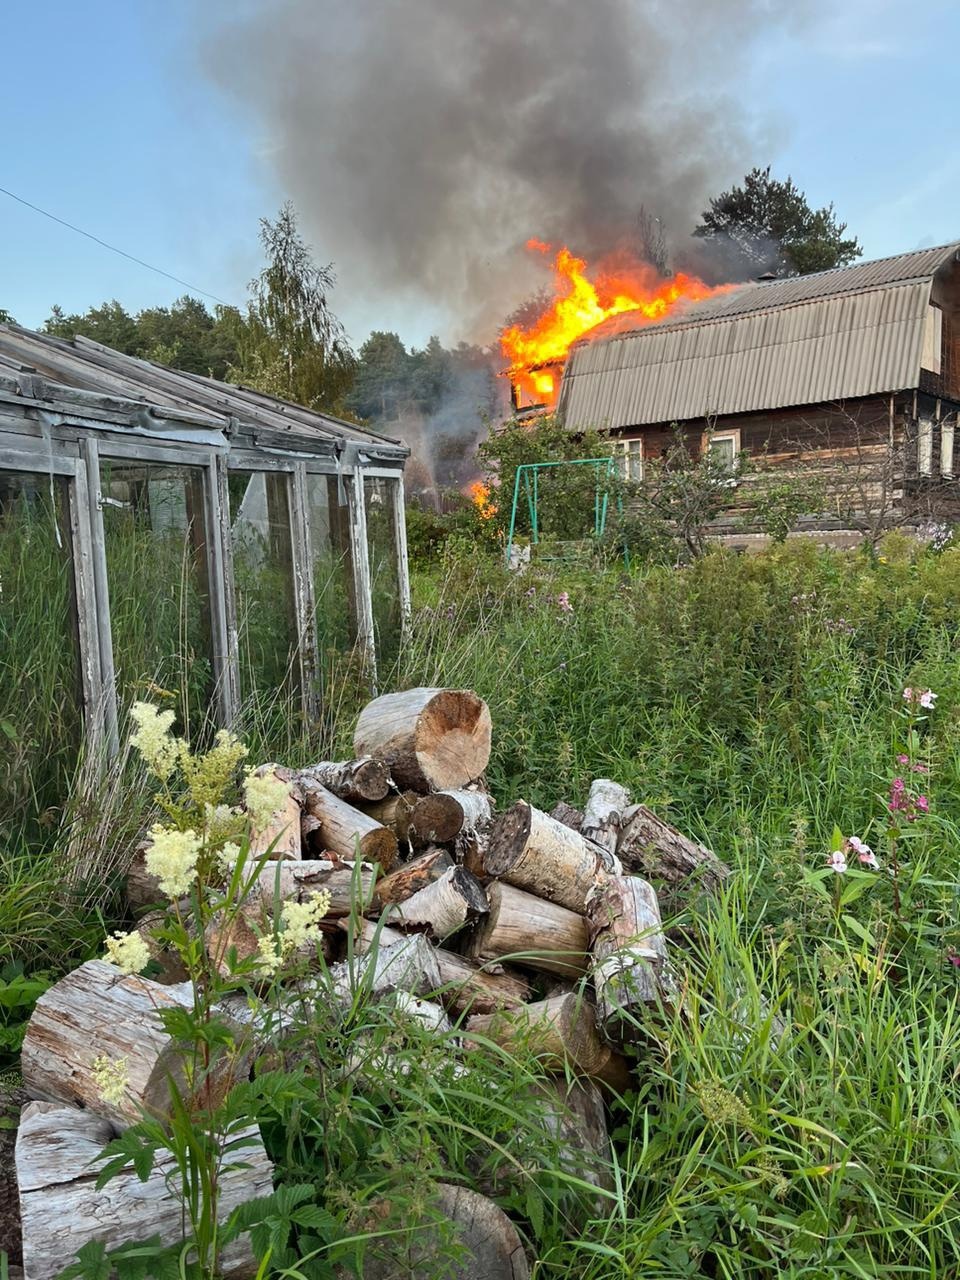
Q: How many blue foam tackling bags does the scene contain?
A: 0